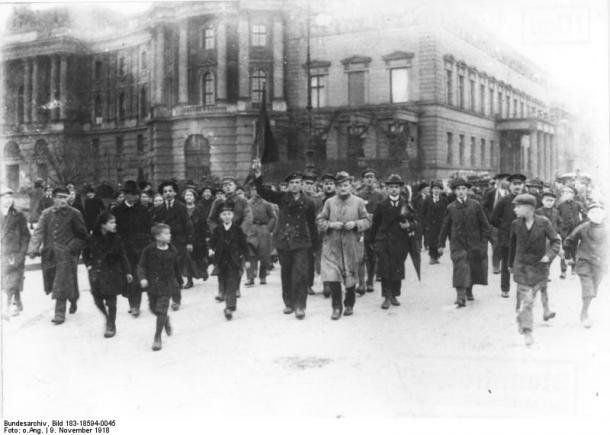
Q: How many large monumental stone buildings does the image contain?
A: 2